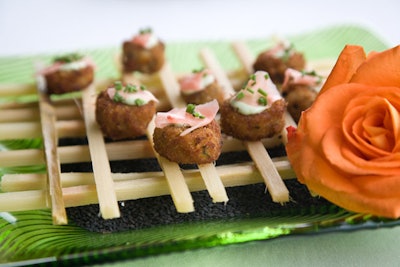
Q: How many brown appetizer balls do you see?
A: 8